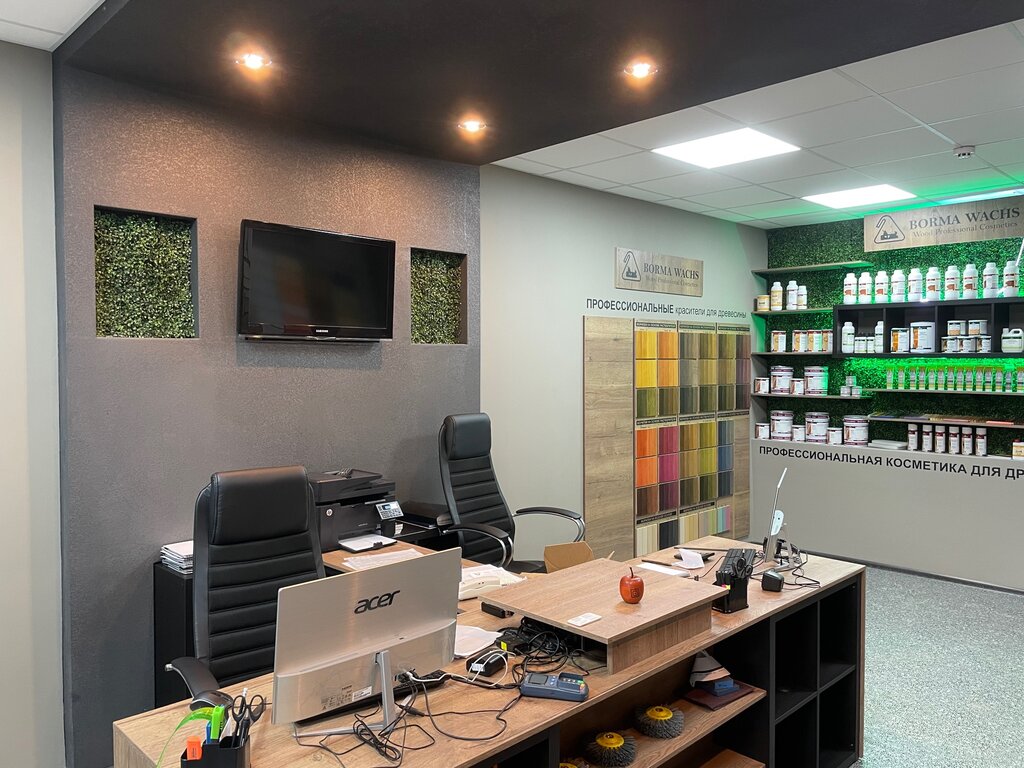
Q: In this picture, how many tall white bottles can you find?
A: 15